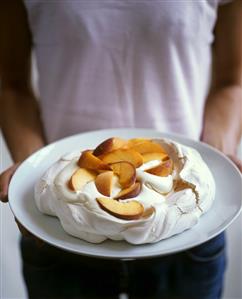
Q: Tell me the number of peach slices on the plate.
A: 11